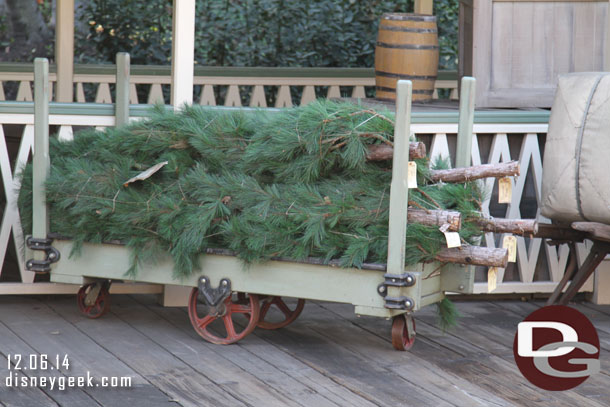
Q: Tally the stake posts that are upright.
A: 4